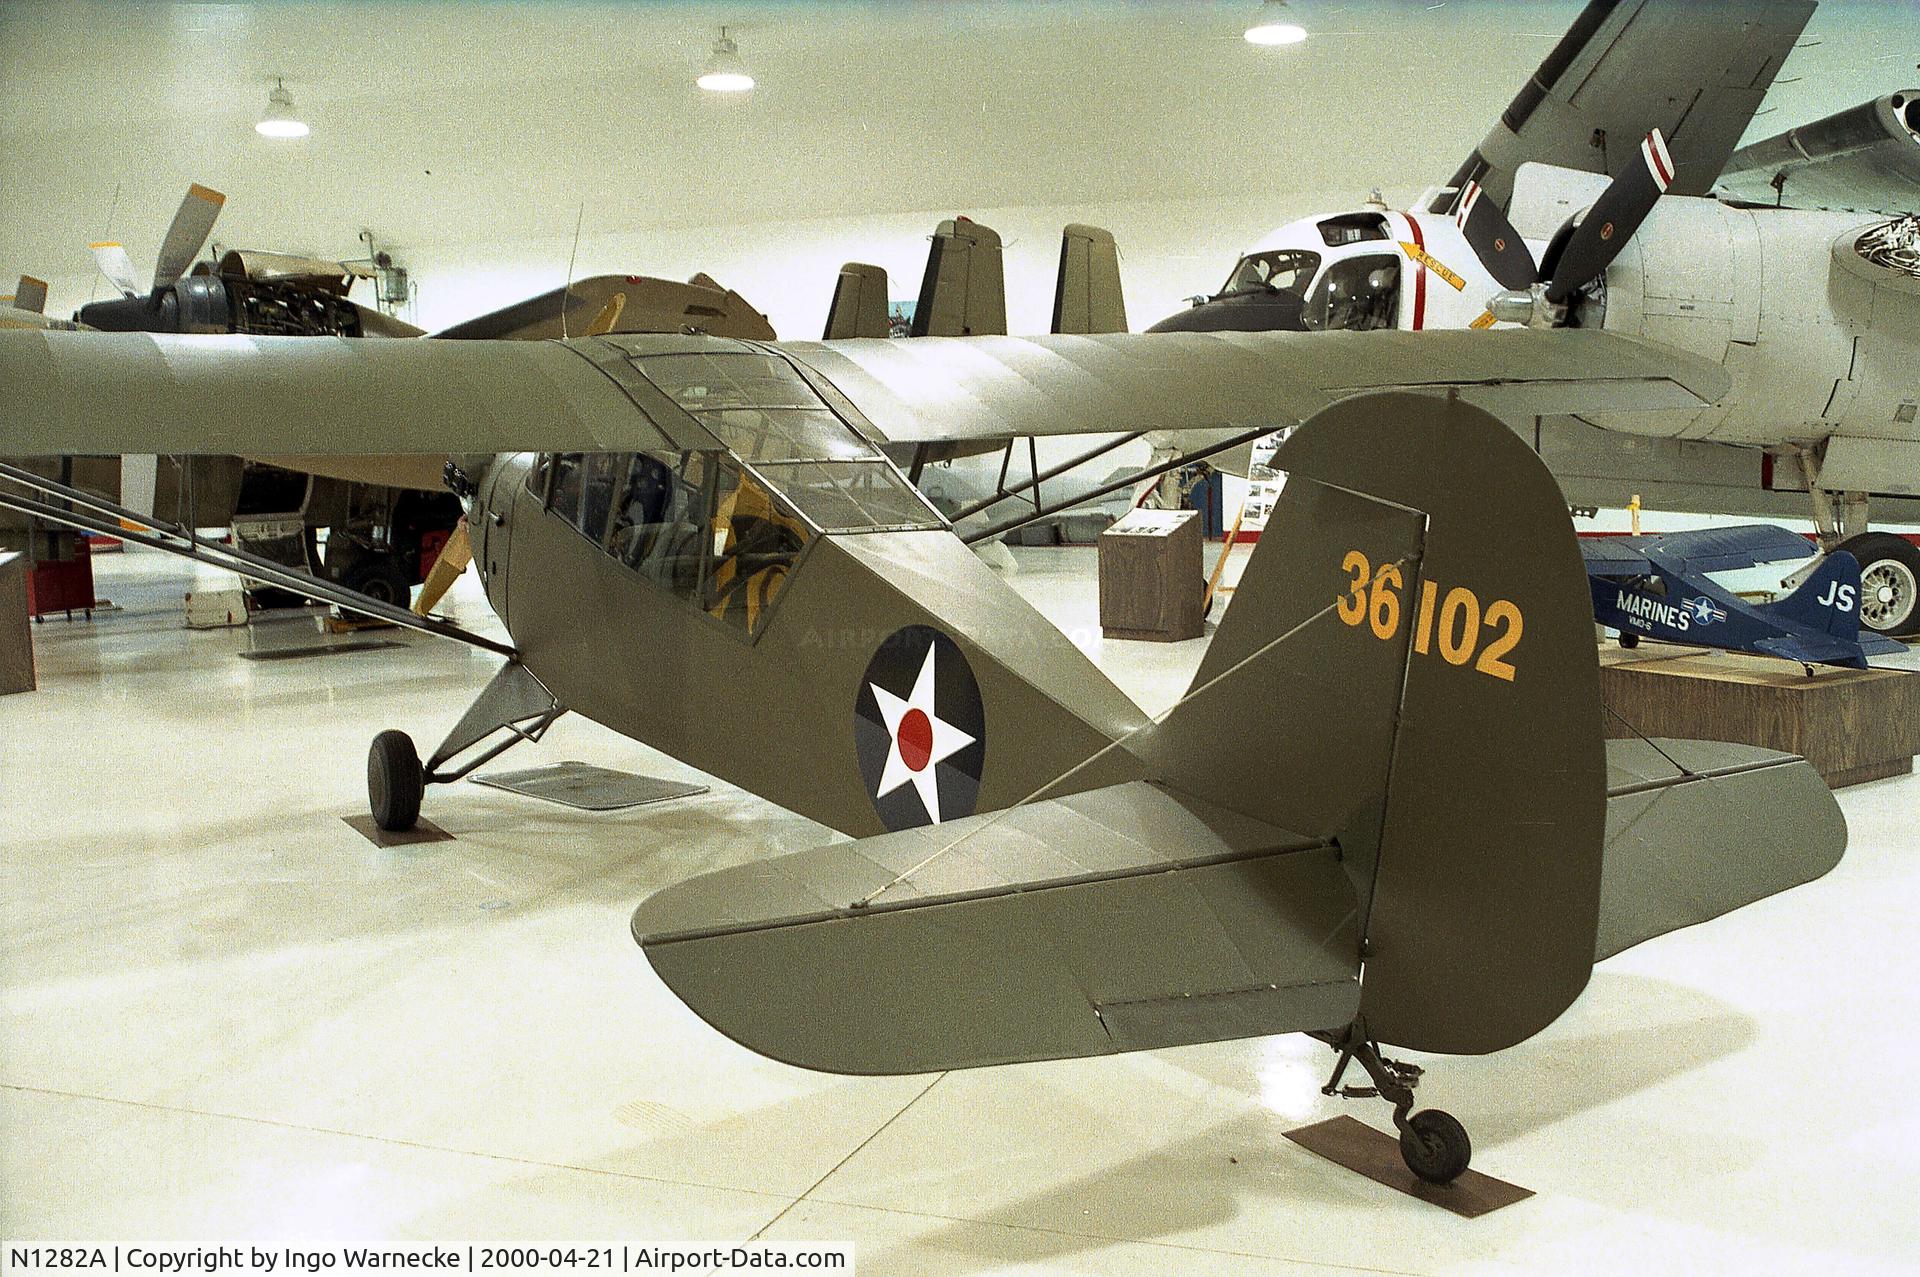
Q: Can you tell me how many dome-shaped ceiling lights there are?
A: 3